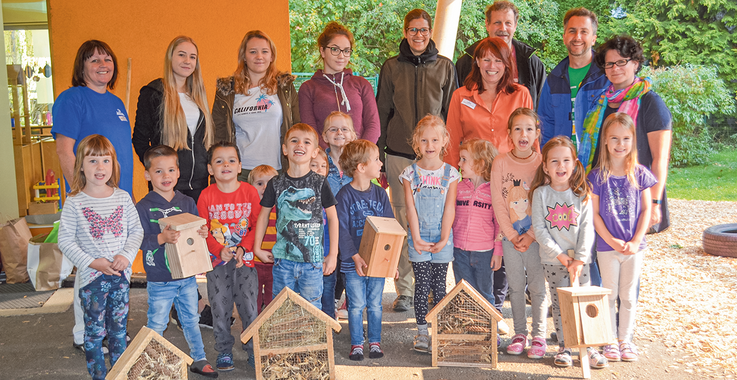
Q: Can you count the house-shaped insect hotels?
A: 3